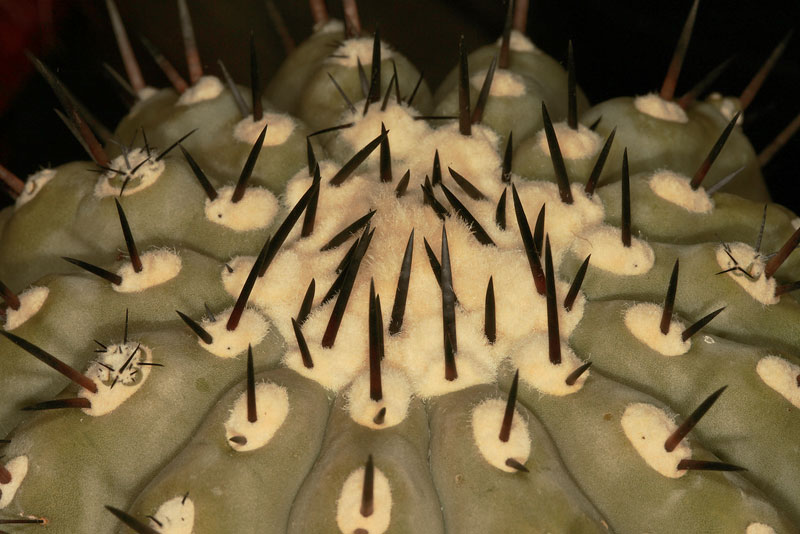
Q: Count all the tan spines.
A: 0